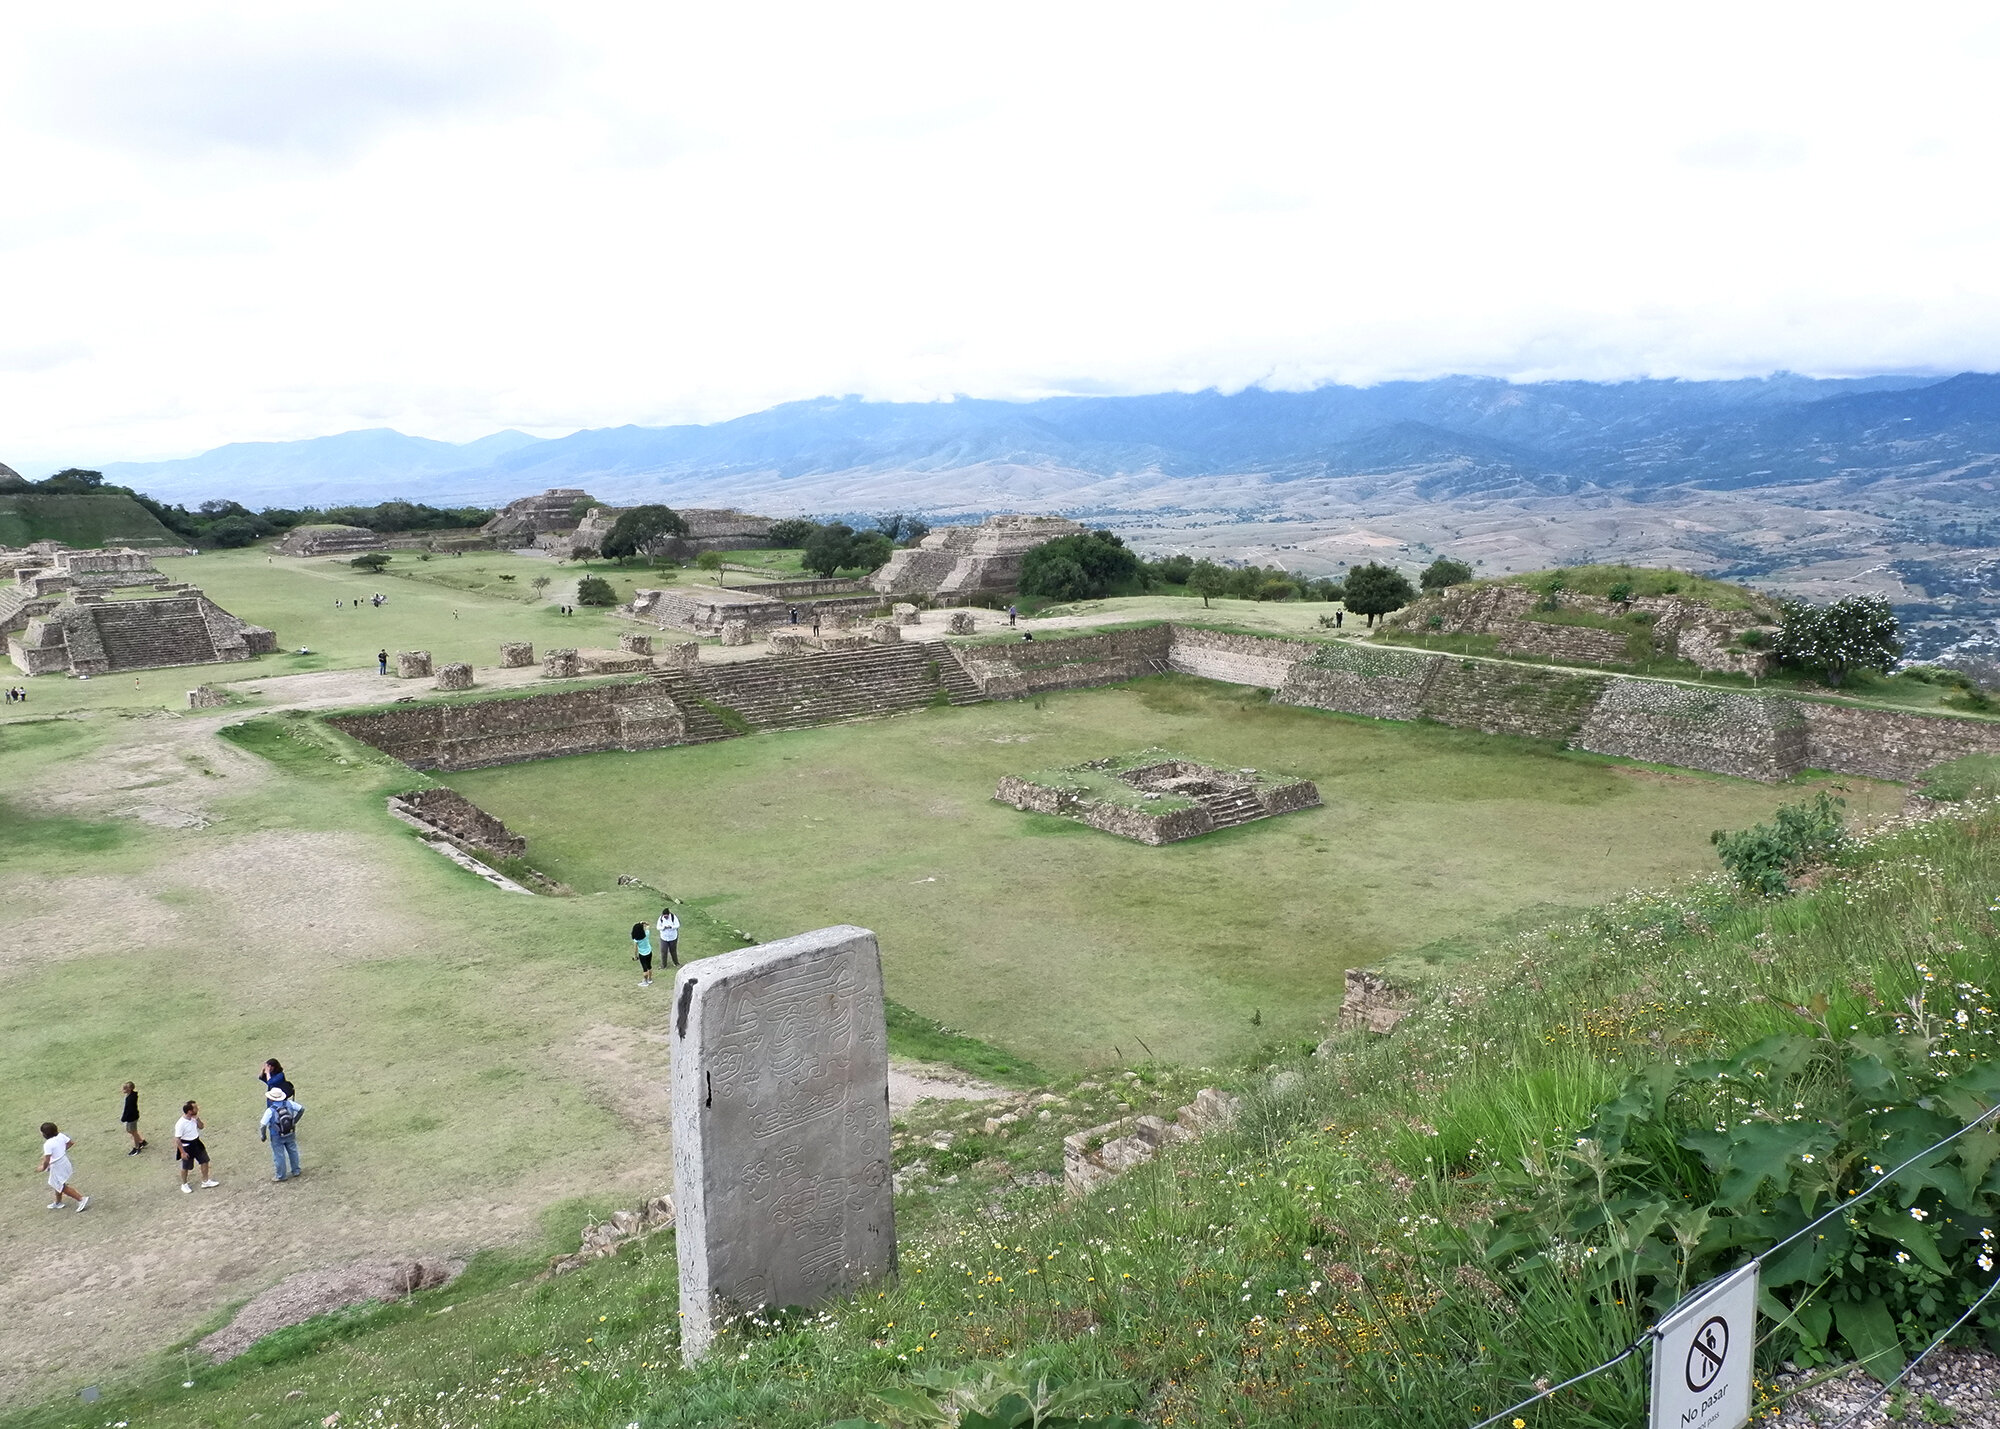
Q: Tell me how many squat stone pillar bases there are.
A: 12